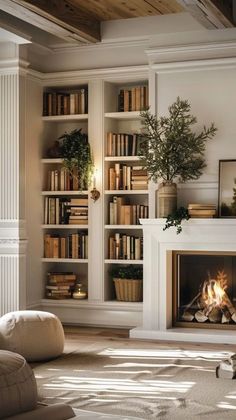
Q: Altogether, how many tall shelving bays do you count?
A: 2